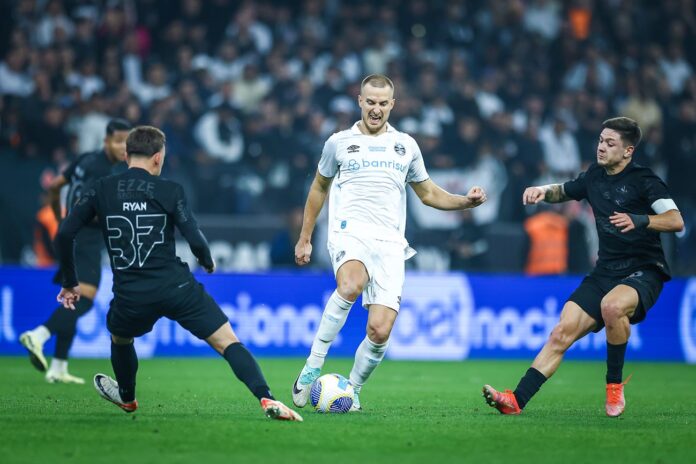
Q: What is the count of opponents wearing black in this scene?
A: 3